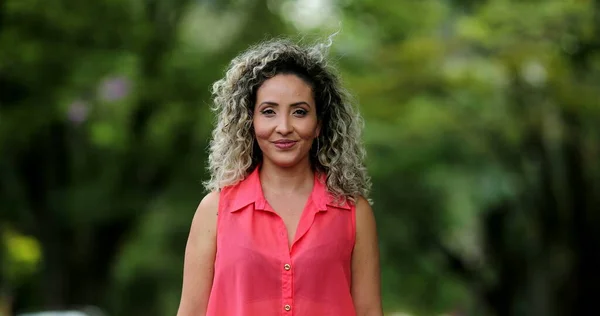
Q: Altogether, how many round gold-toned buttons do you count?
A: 2